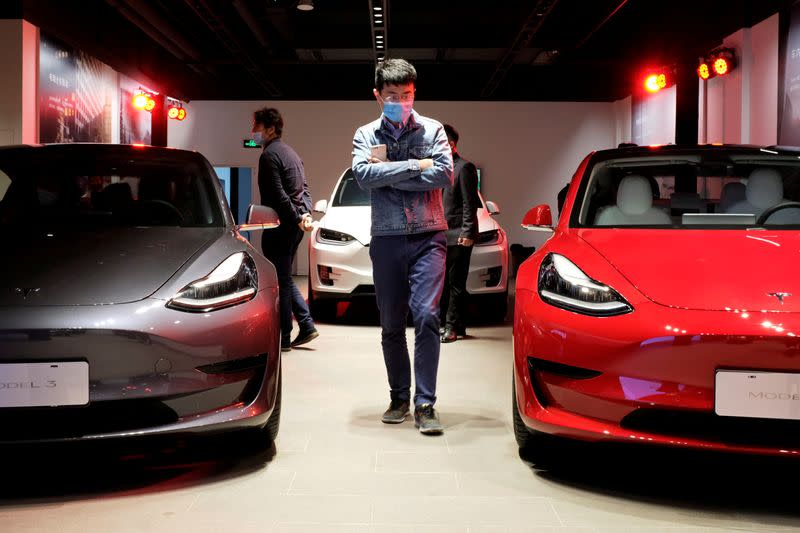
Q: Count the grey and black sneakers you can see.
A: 2